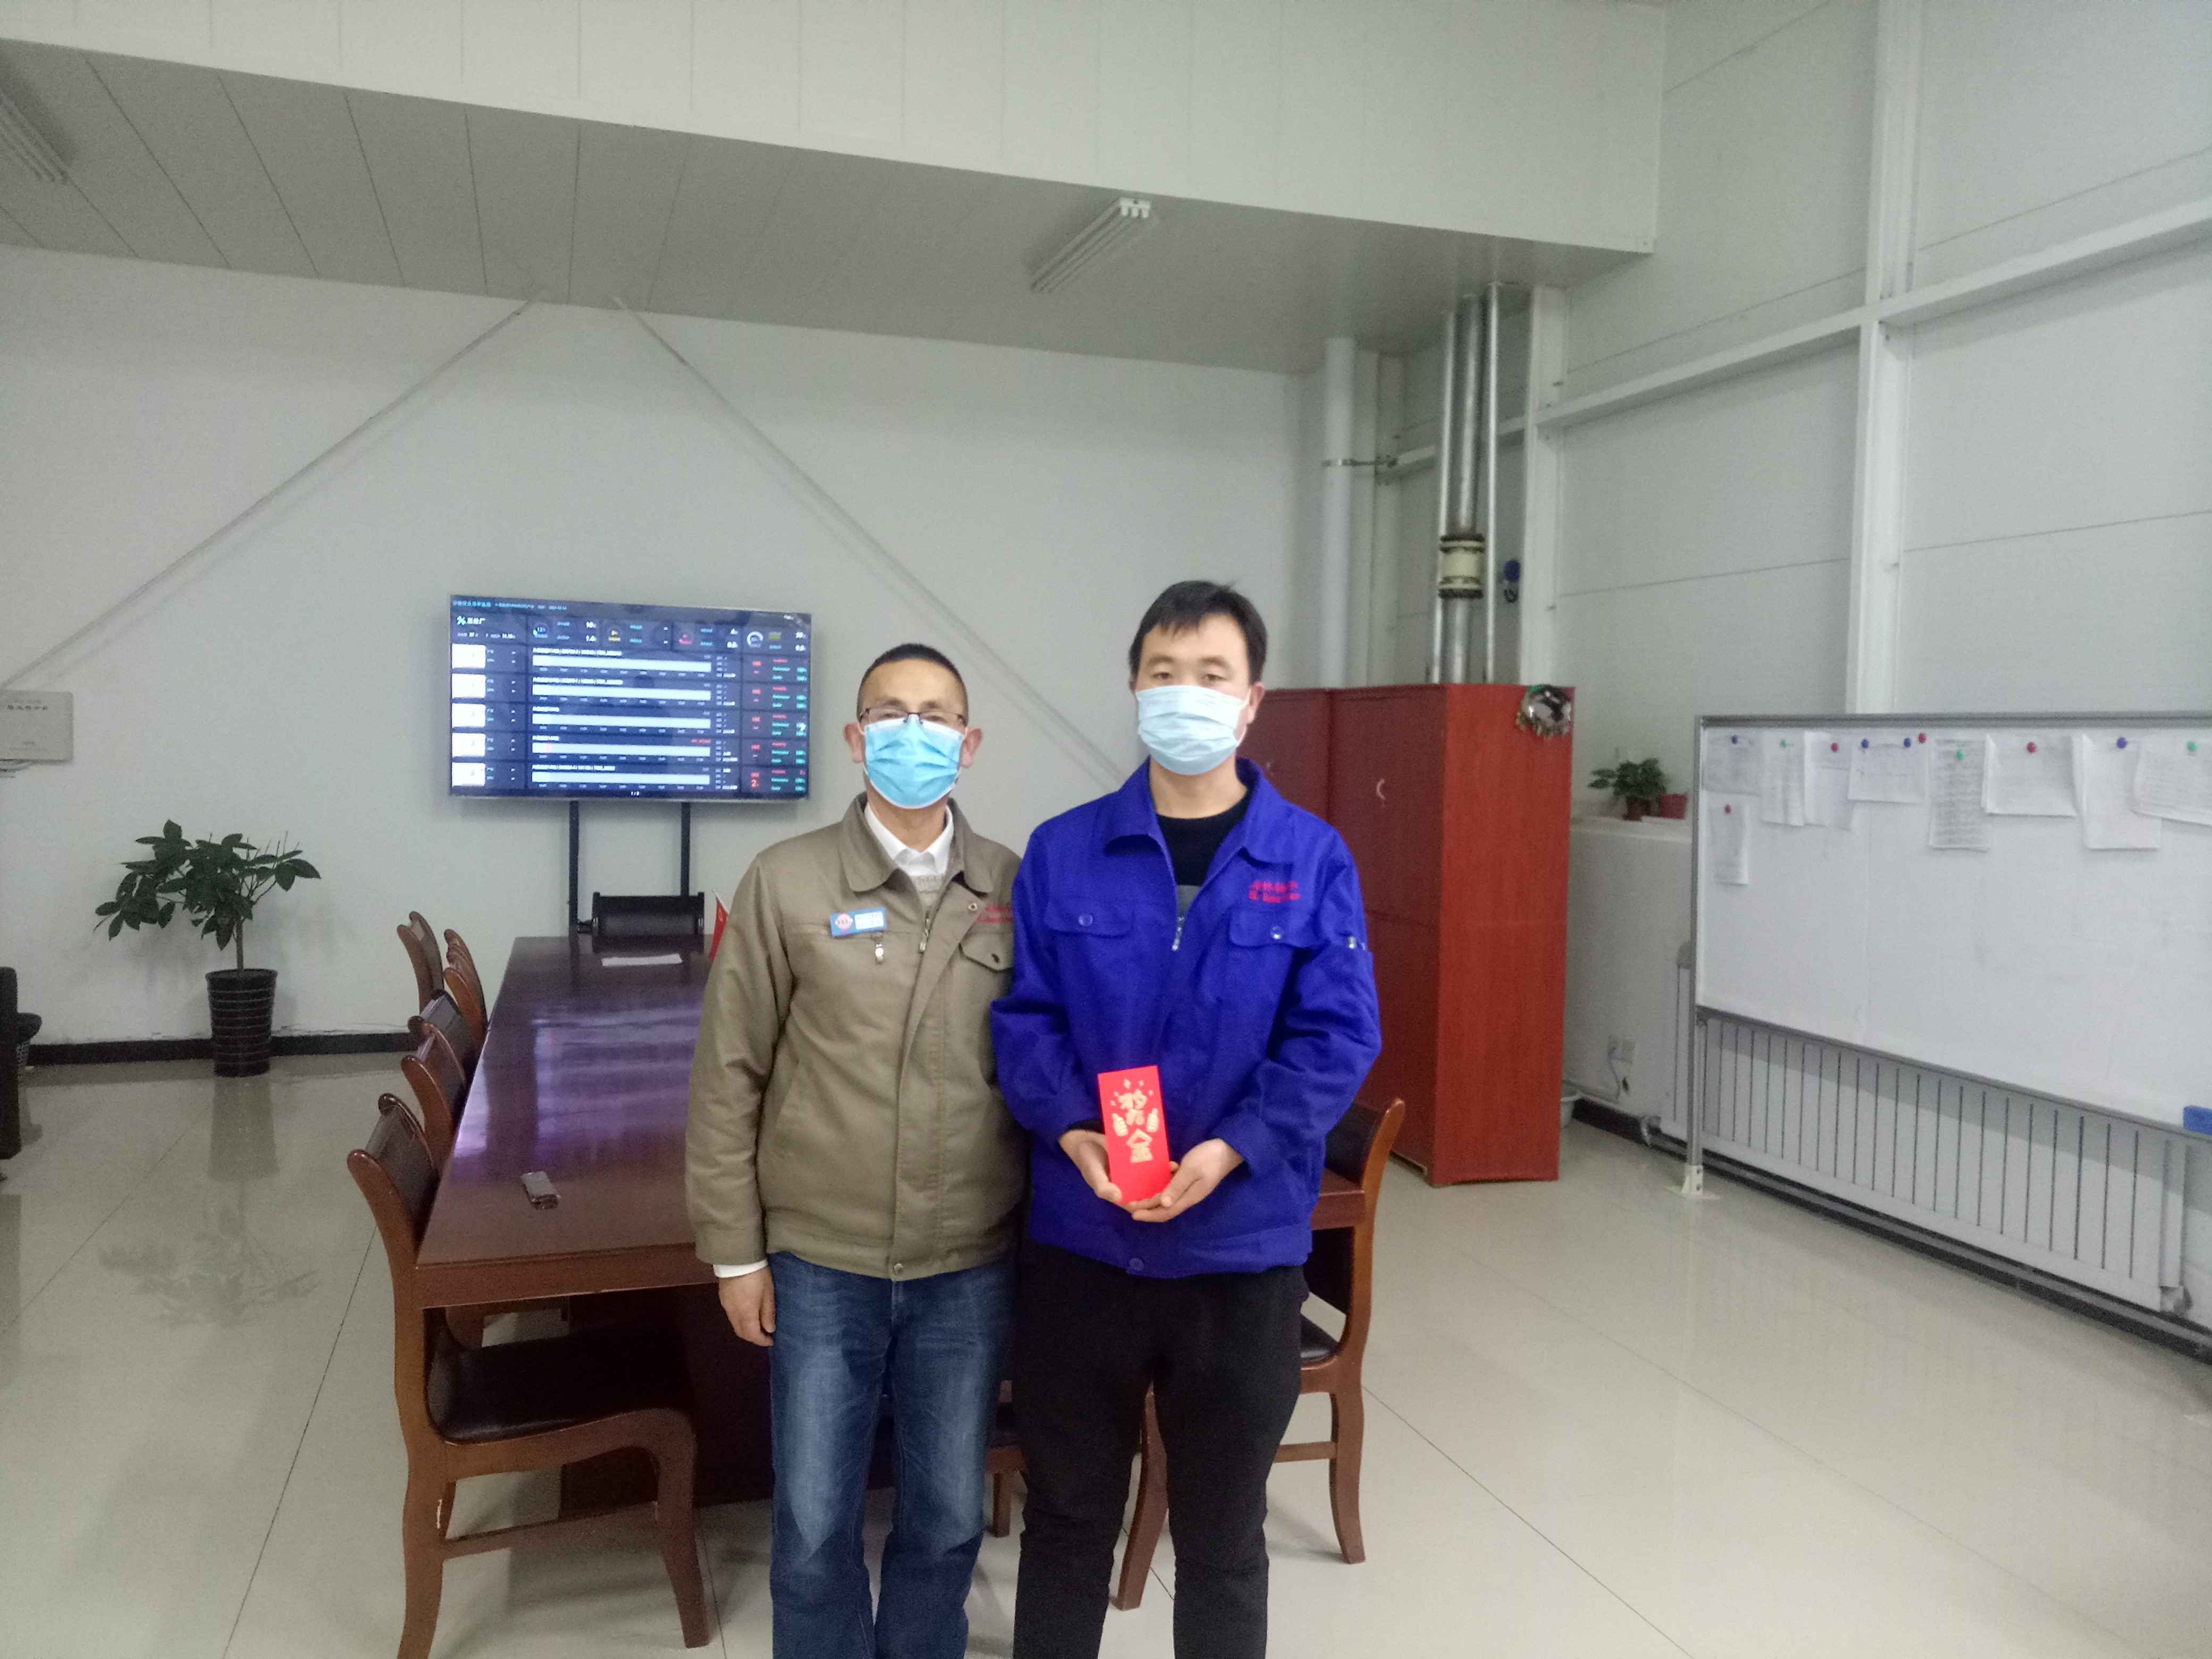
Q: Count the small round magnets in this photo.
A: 11